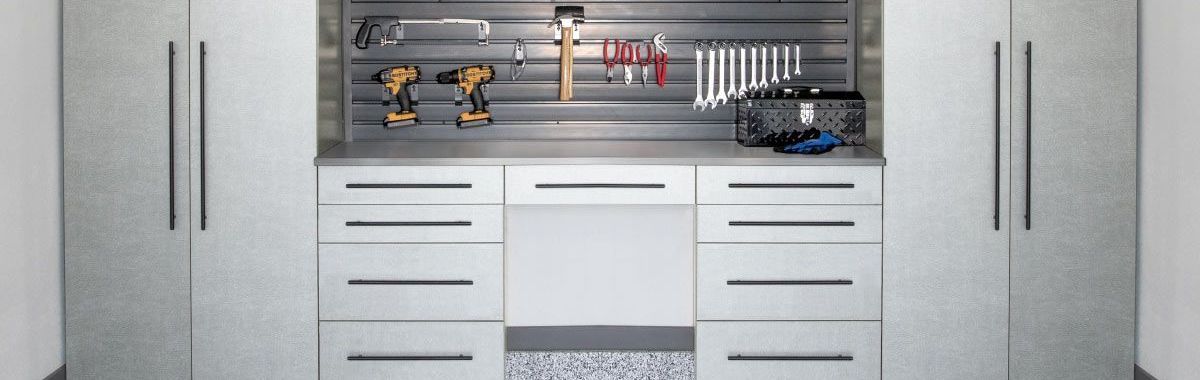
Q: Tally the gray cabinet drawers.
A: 9